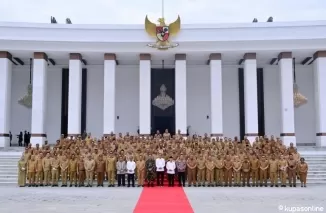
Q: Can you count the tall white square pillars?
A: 10